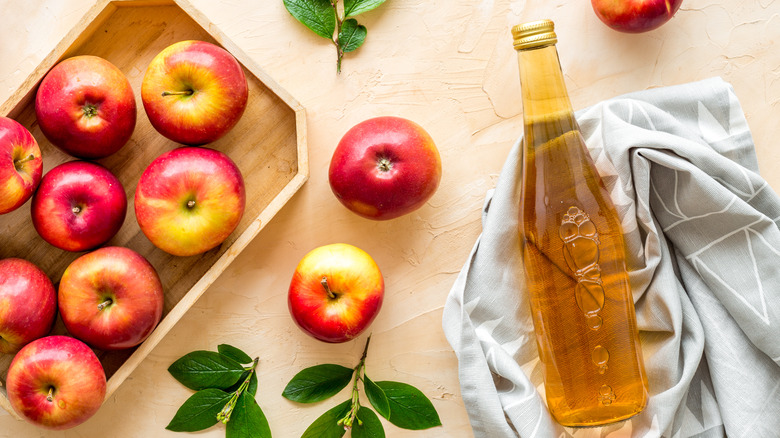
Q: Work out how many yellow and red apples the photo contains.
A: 11